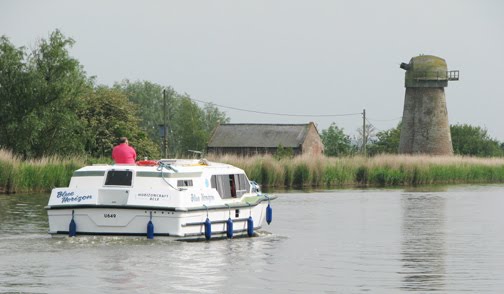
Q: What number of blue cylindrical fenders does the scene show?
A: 6